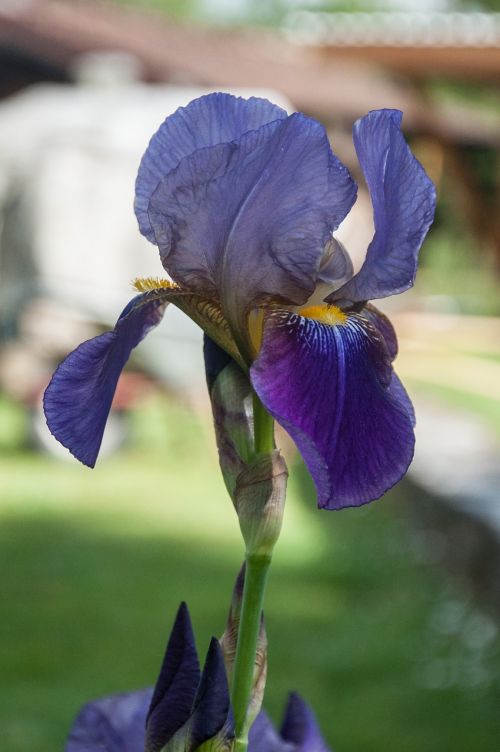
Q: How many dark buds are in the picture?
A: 2